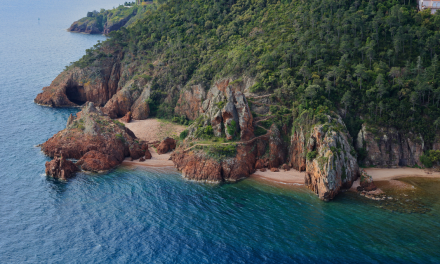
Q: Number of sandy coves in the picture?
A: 3